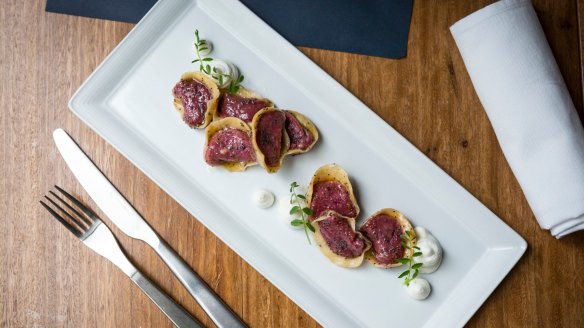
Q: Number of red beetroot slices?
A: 8